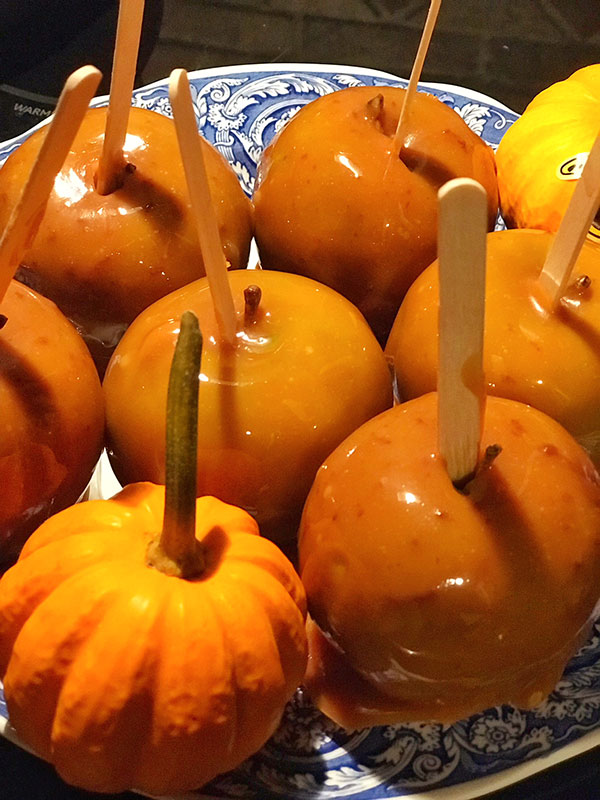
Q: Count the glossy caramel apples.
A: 6